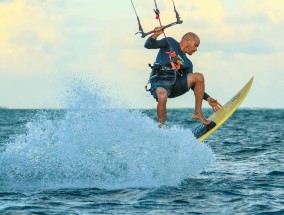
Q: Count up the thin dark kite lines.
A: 3